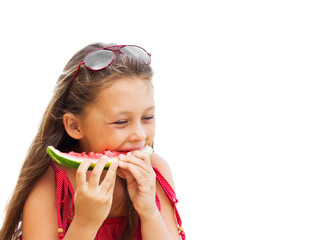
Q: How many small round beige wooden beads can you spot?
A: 2